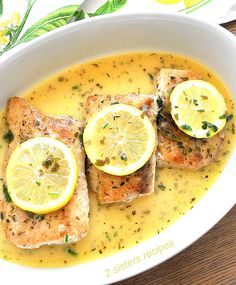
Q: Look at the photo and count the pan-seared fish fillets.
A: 3